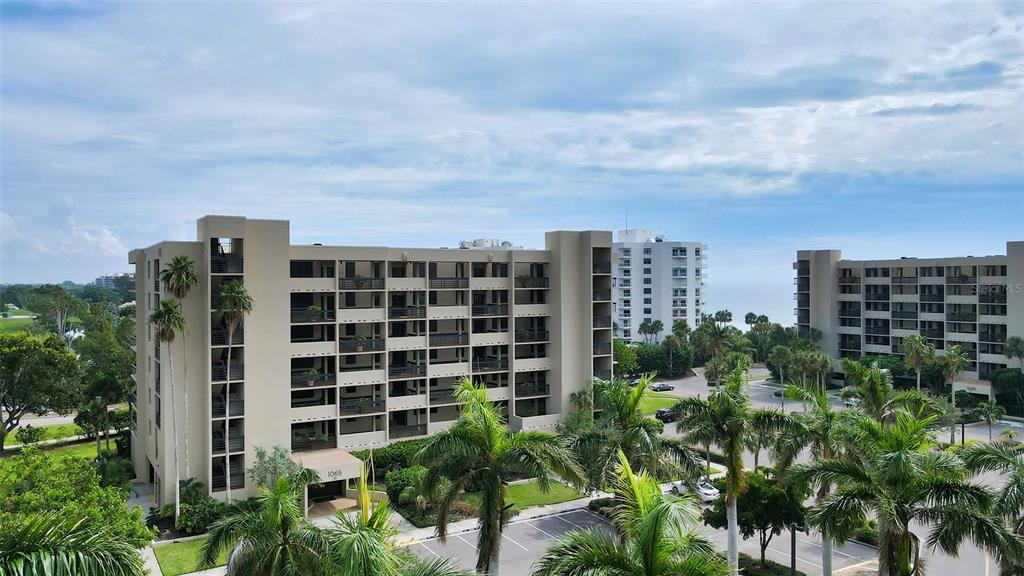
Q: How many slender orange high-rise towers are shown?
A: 0